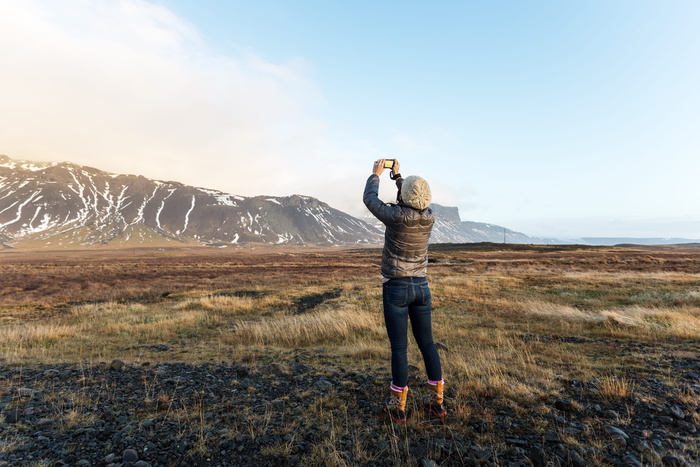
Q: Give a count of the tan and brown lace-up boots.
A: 2